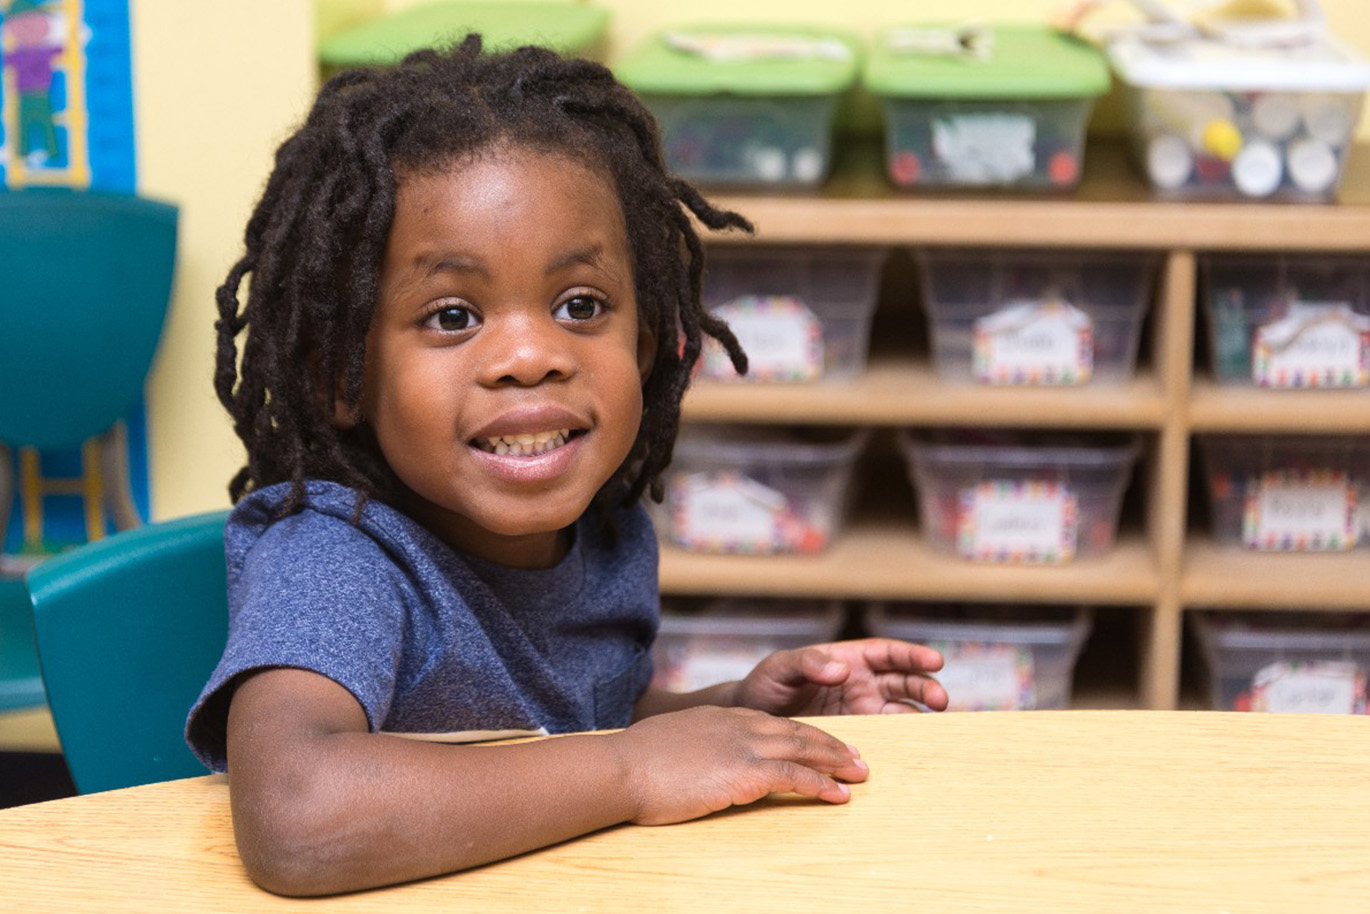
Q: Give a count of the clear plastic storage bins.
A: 13